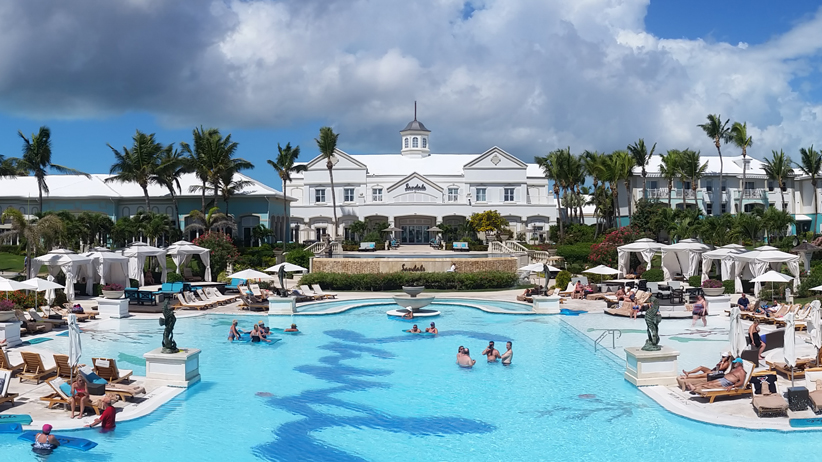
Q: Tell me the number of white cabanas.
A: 8